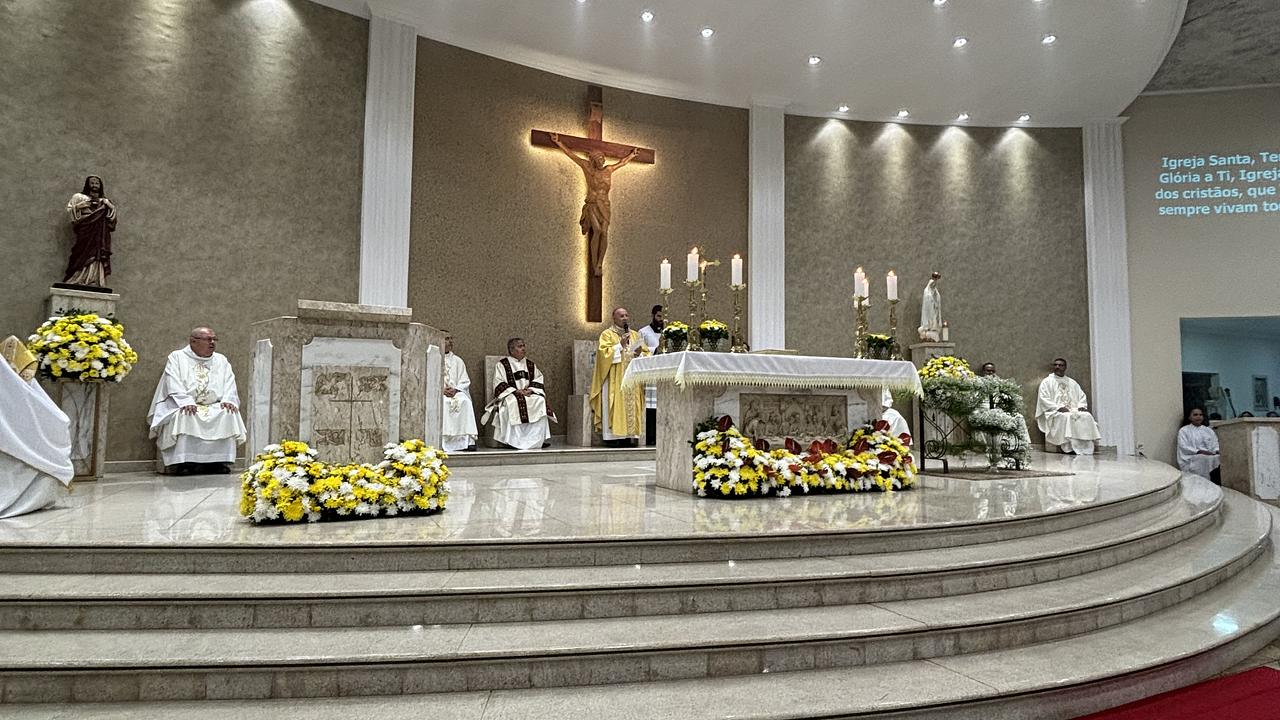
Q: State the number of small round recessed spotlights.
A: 12